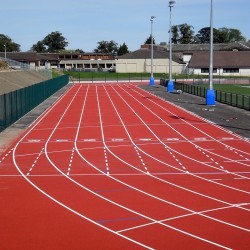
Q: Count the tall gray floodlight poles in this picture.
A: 3